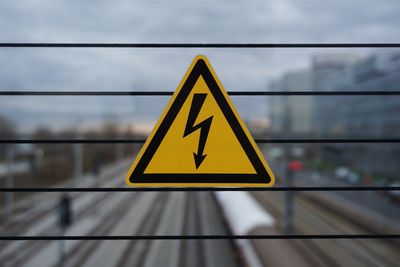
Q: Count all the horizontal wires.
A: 5